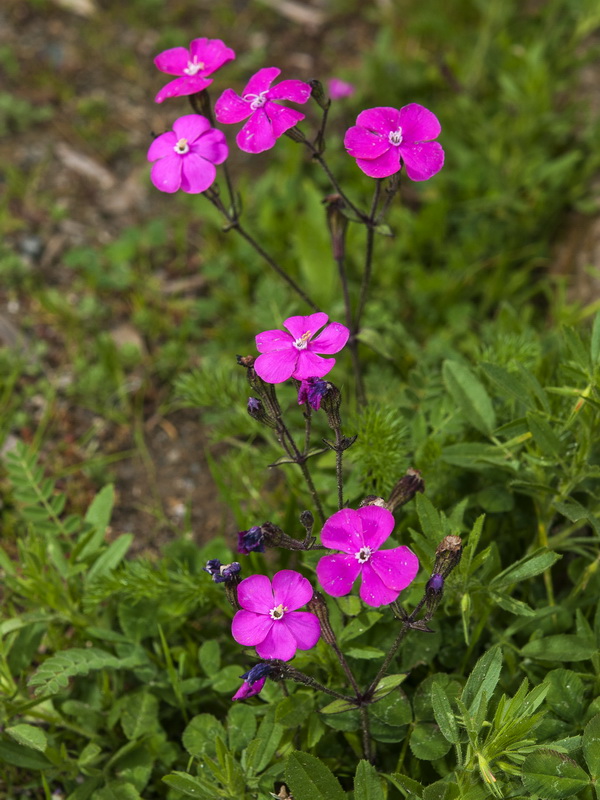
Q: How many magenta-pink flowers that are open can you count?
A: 7